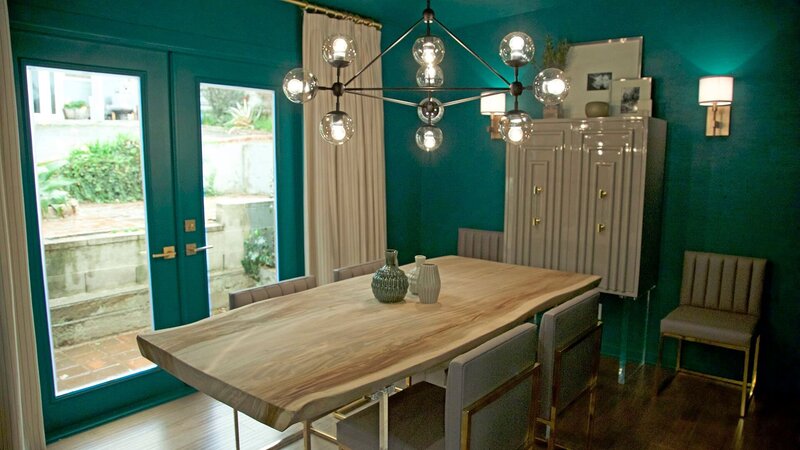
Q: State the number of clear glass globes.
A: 10